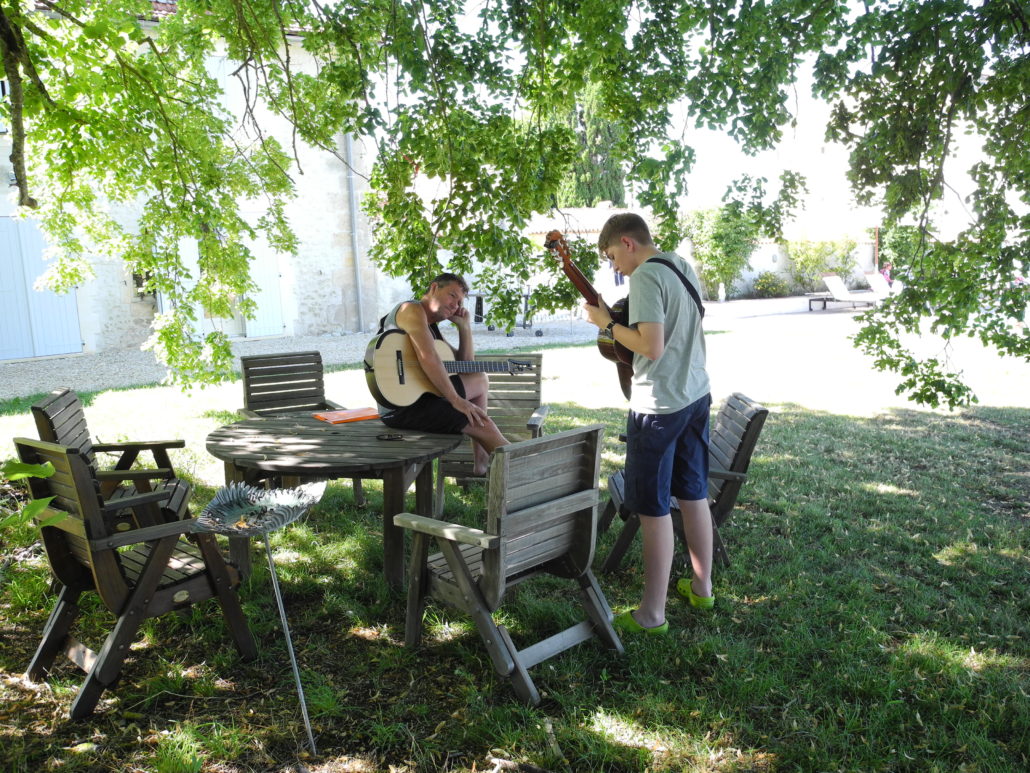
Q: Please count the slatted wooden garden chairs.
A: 6